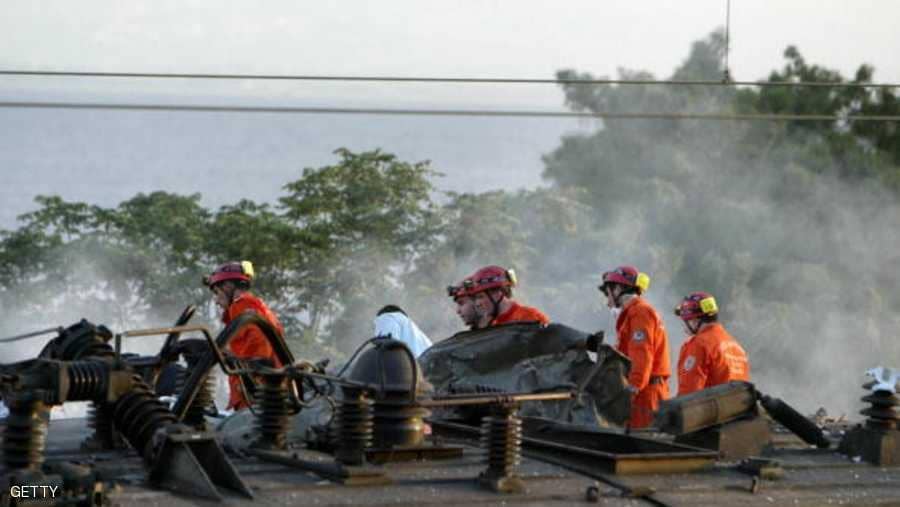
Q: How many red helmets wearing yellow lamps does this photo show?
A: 4